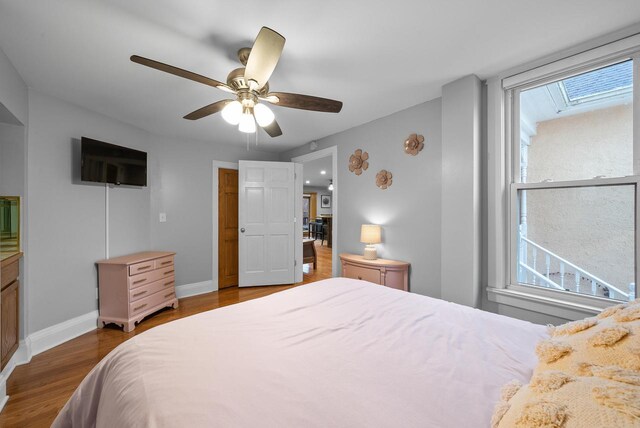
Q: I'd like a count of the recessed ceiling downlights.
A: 2